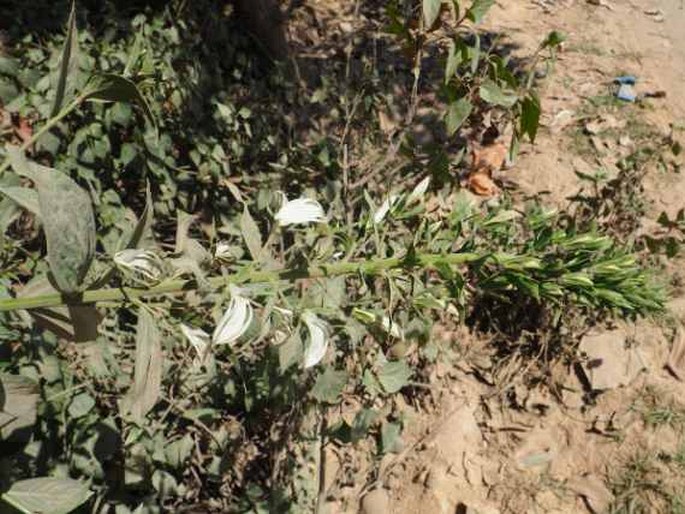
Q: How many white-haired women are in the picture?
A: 0